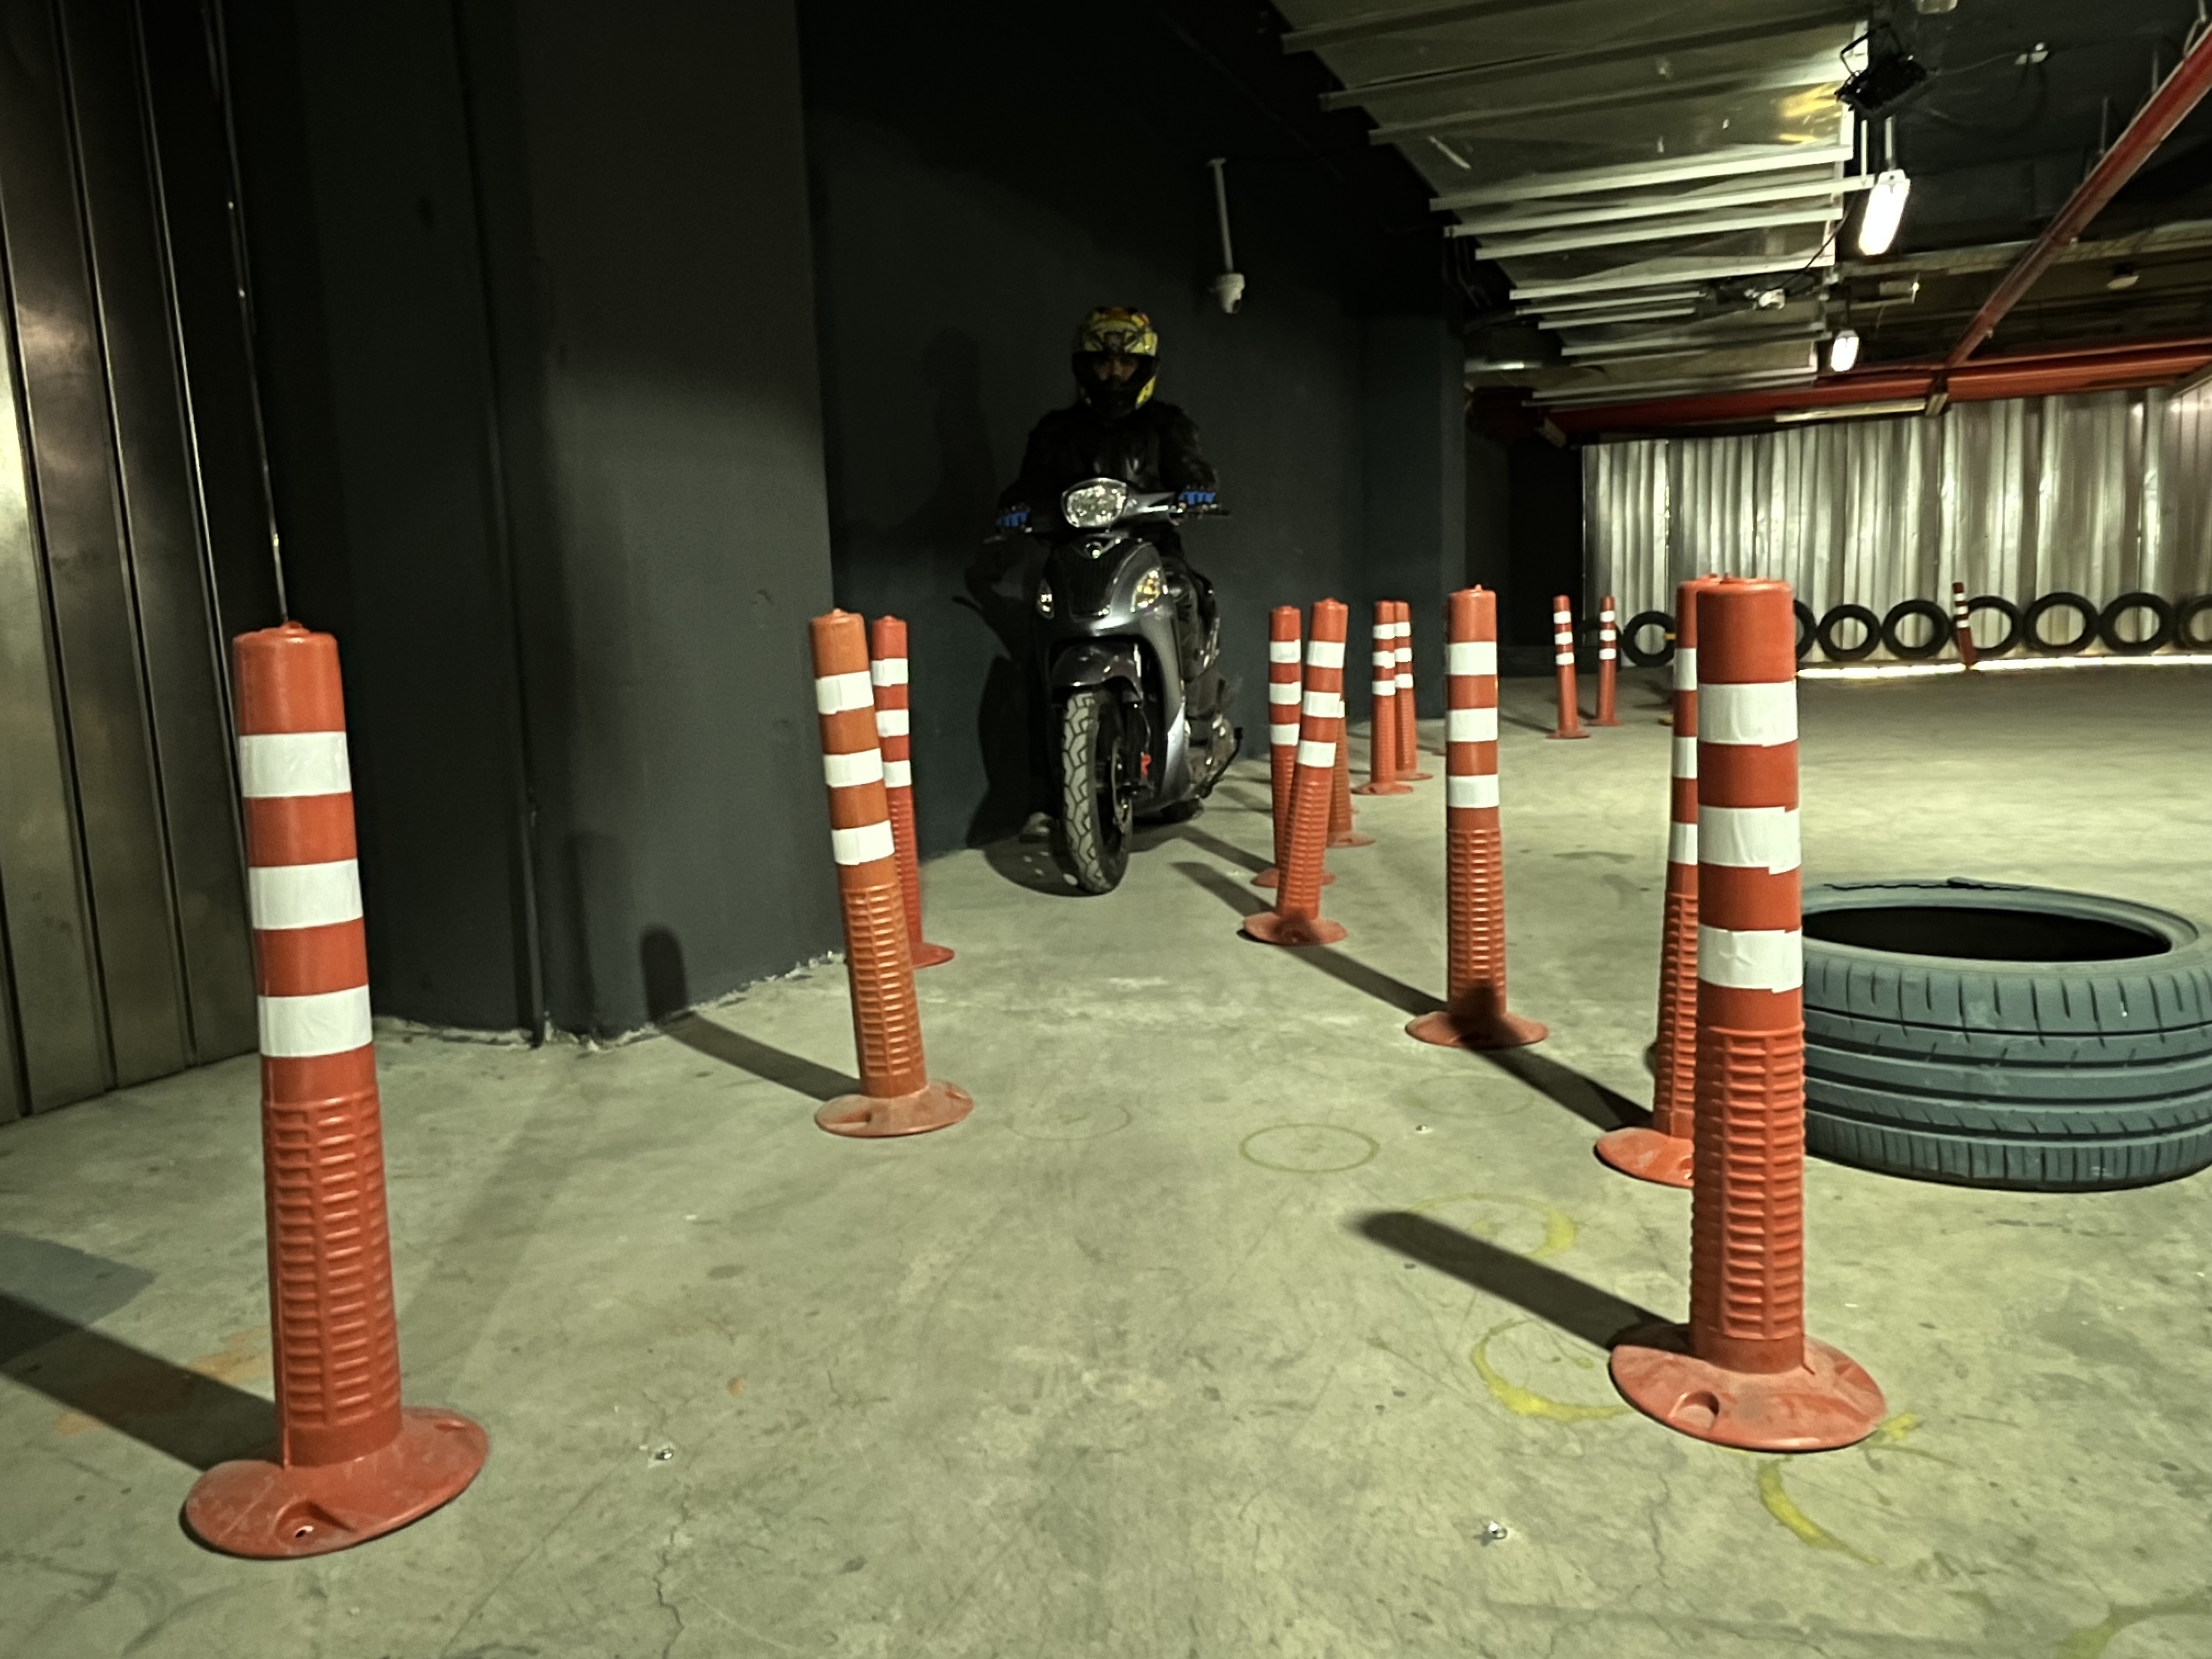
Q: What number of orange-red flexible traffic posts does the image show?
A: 14